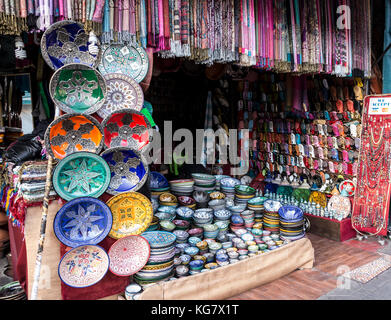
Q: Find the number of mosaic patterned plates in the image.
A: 12